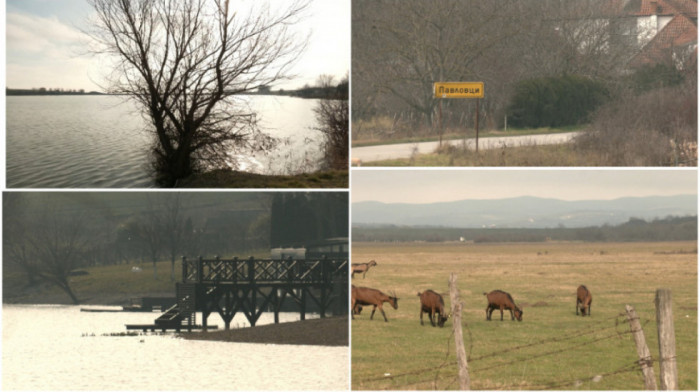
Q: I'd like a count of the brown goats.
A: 5